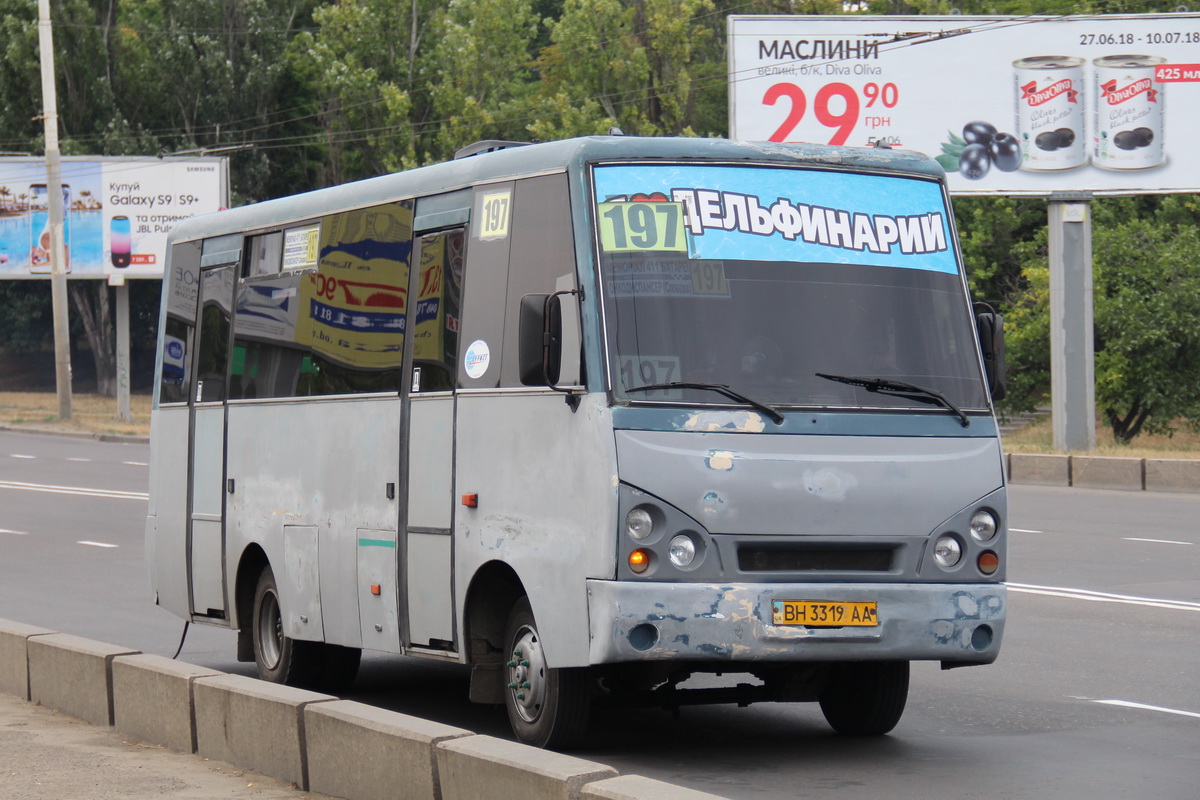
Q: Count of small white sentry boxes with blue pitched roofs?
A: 0